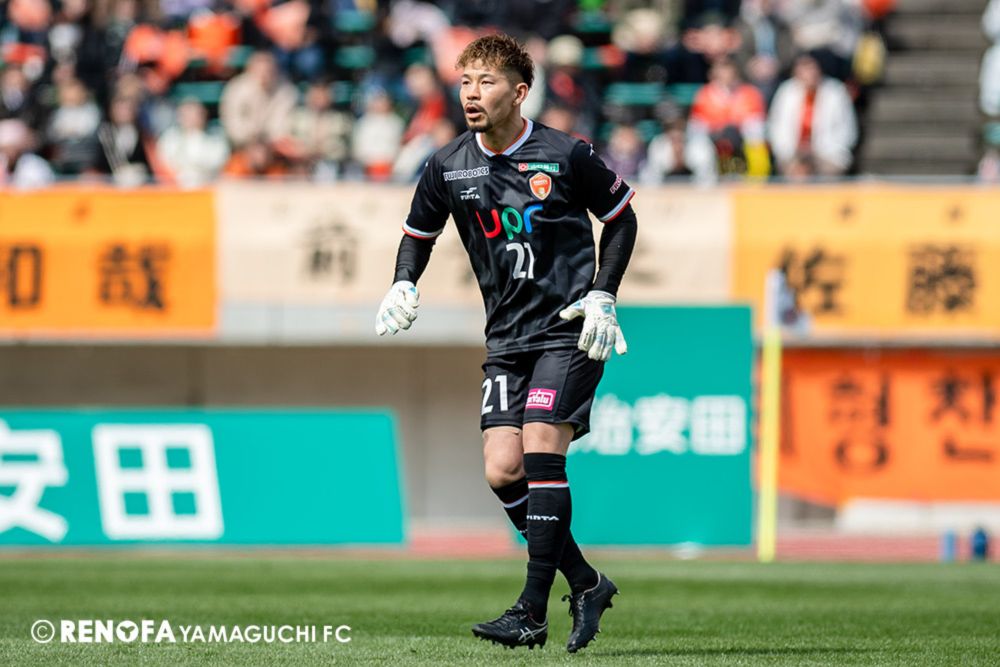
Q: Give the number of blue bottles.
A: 2